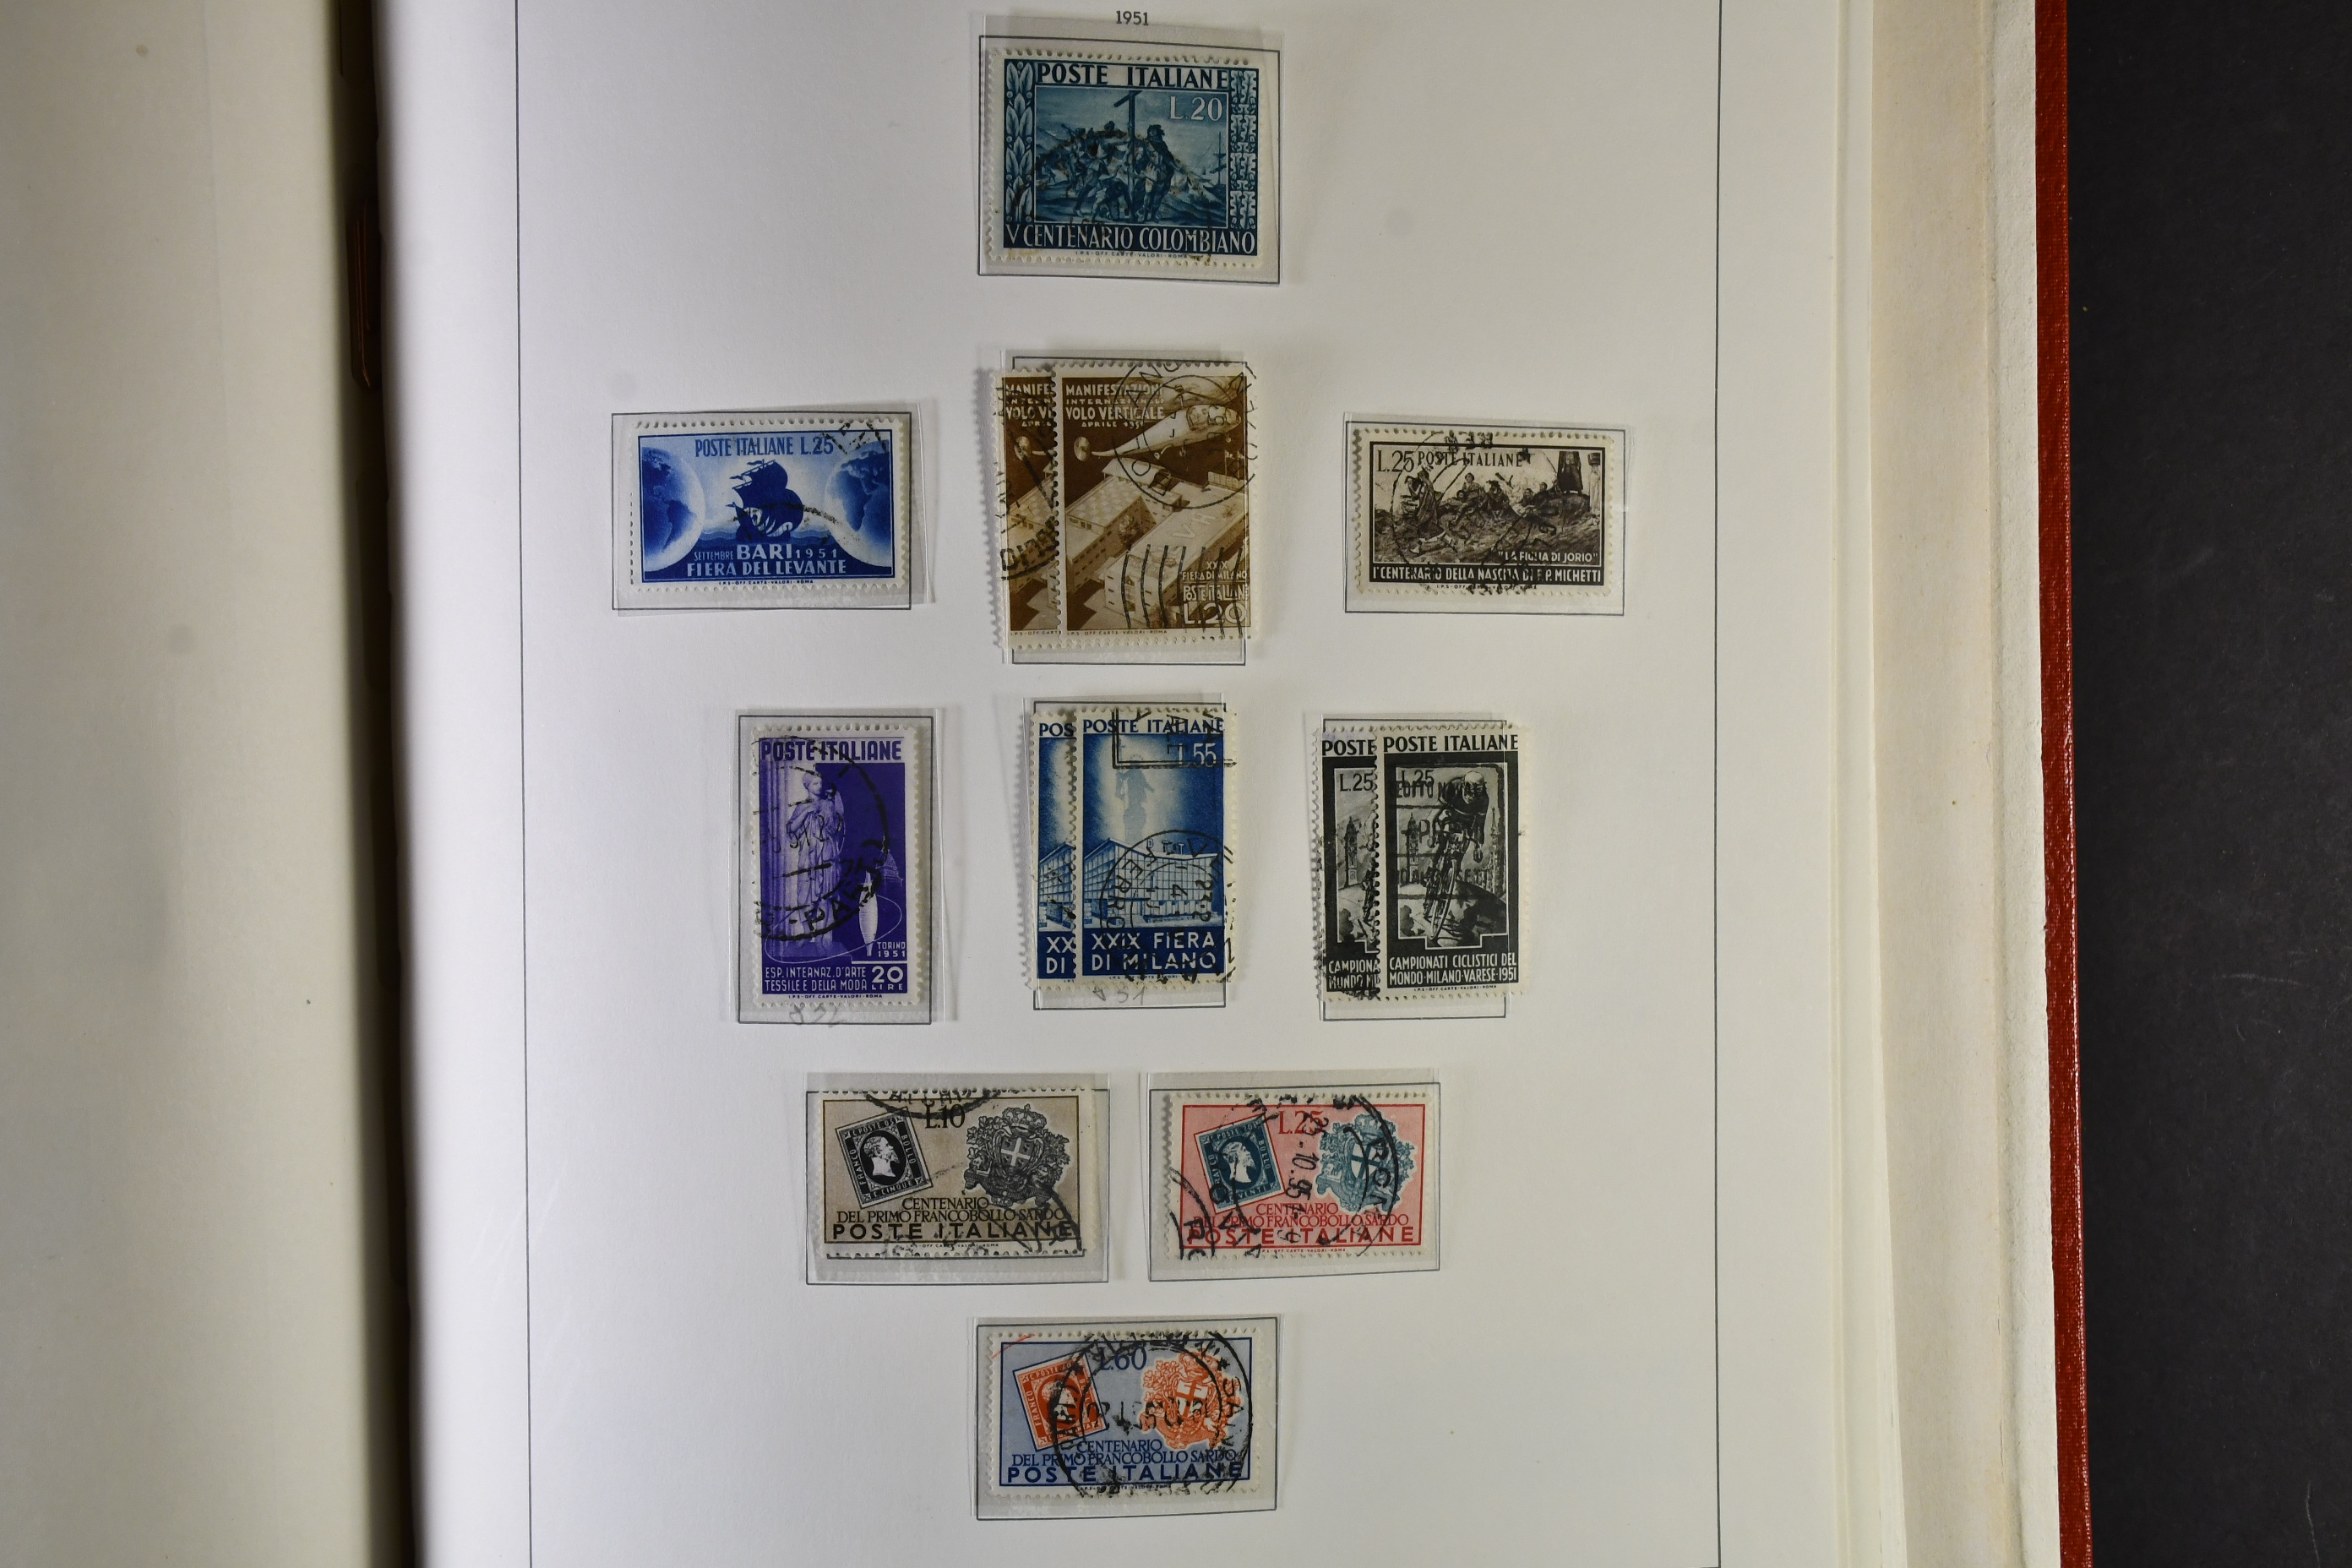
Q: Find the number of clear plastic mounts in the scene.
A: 10